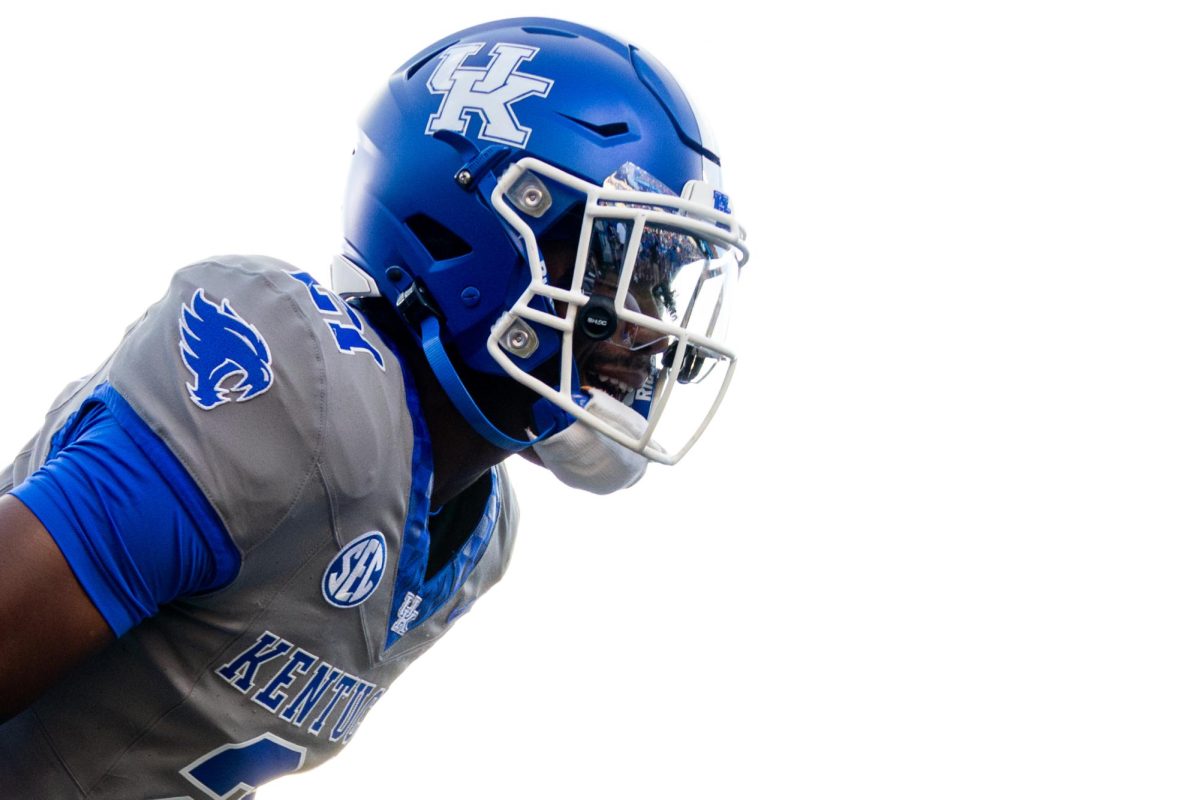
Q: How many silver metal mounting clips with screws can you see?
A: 2